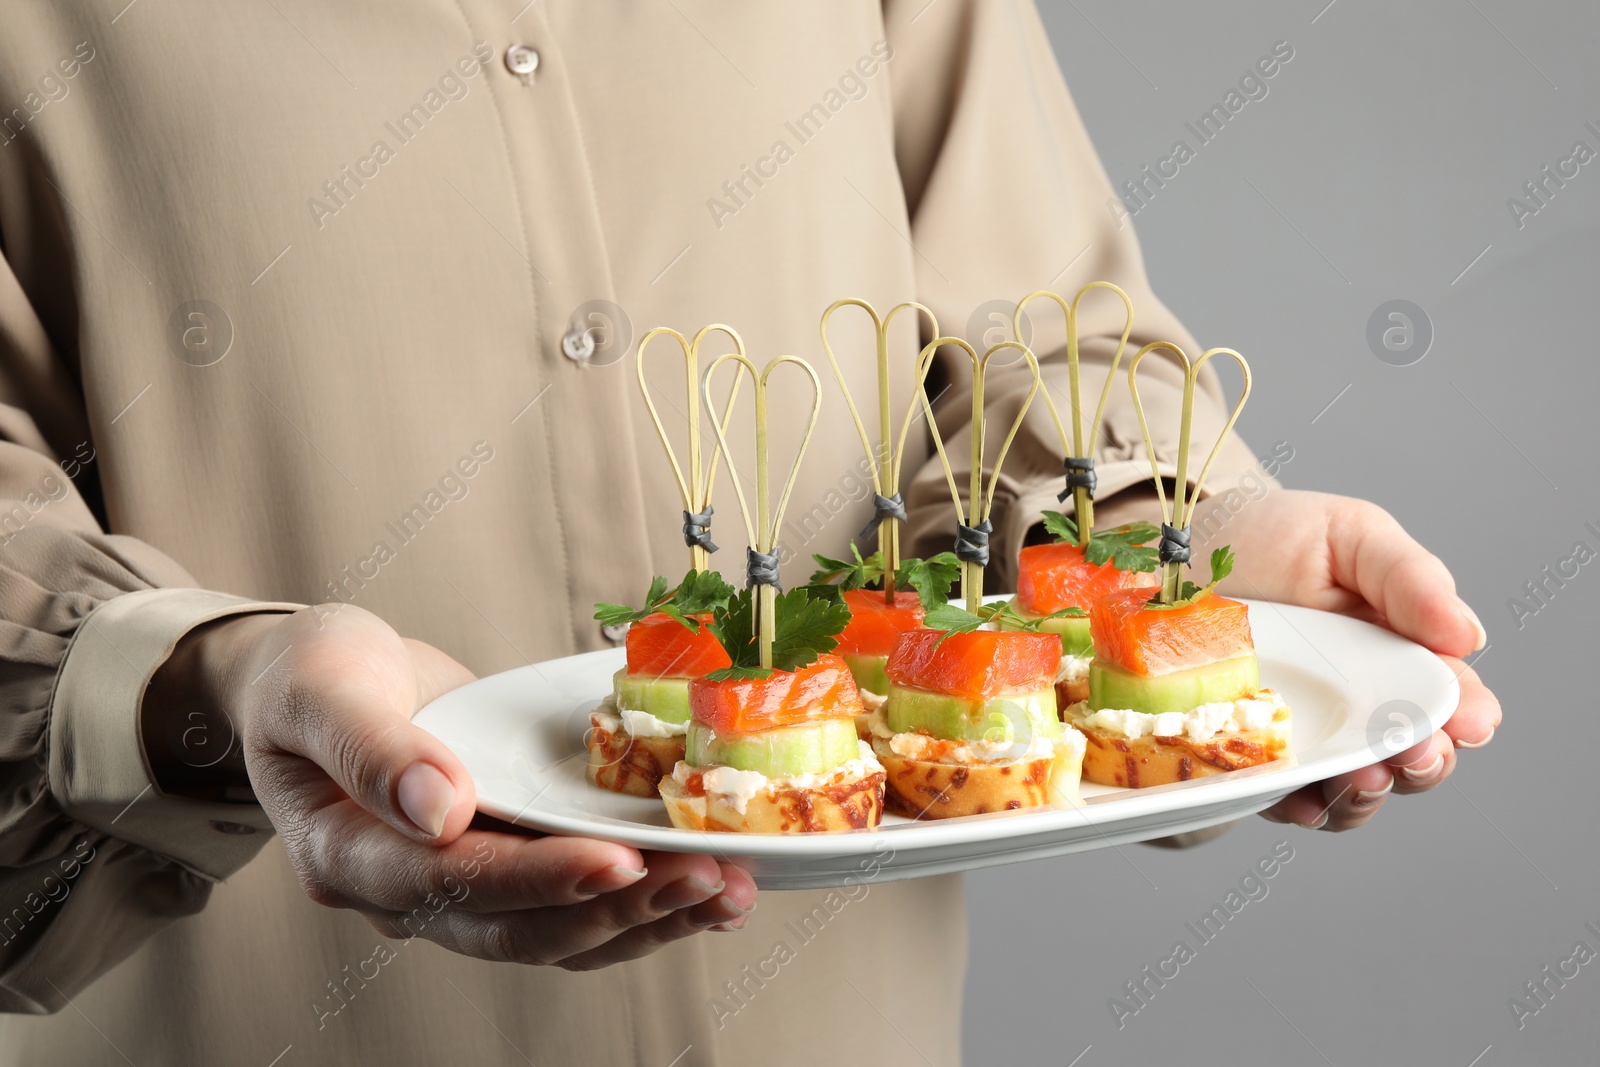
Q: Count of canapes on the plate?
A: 6